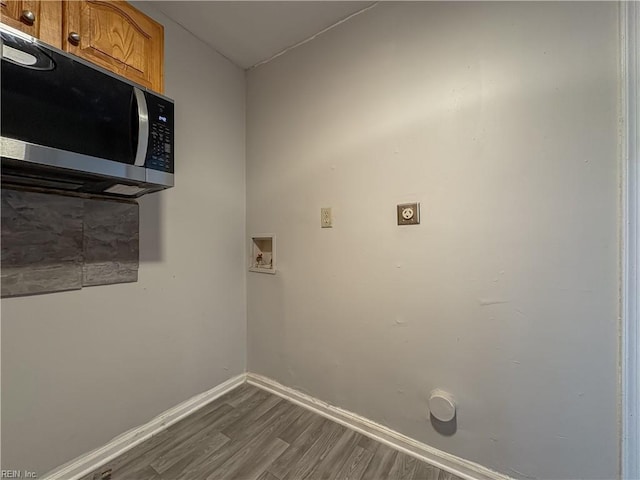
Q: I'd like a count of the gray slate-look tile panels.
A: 2